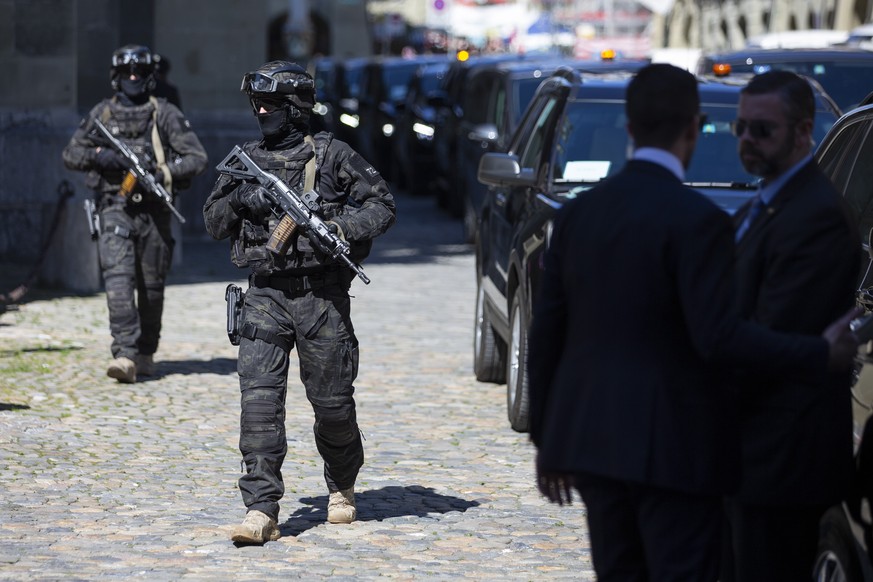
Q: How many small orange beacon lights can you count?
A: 3